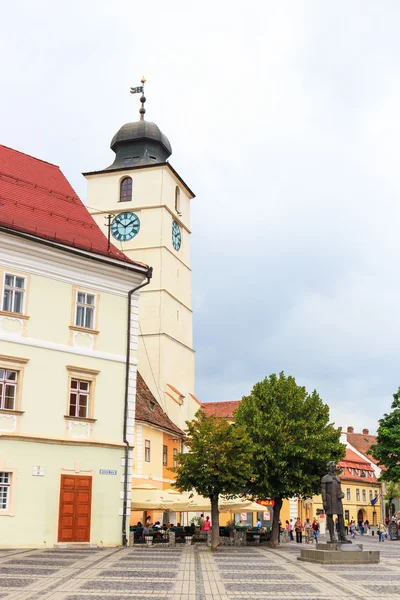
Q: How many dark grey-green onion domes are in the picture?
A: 1